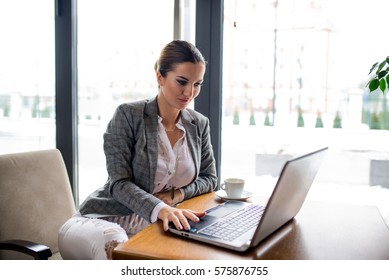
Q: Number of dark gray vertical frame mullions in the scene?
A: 2